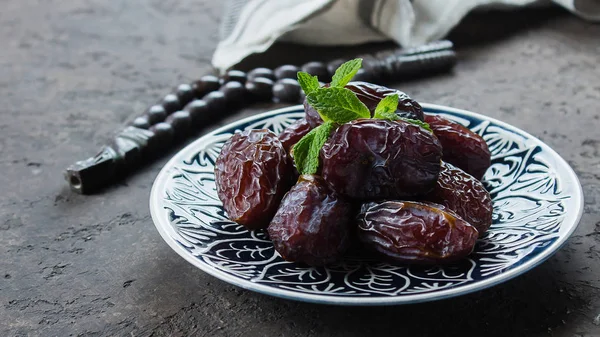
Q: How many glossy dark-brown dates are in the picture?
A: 8